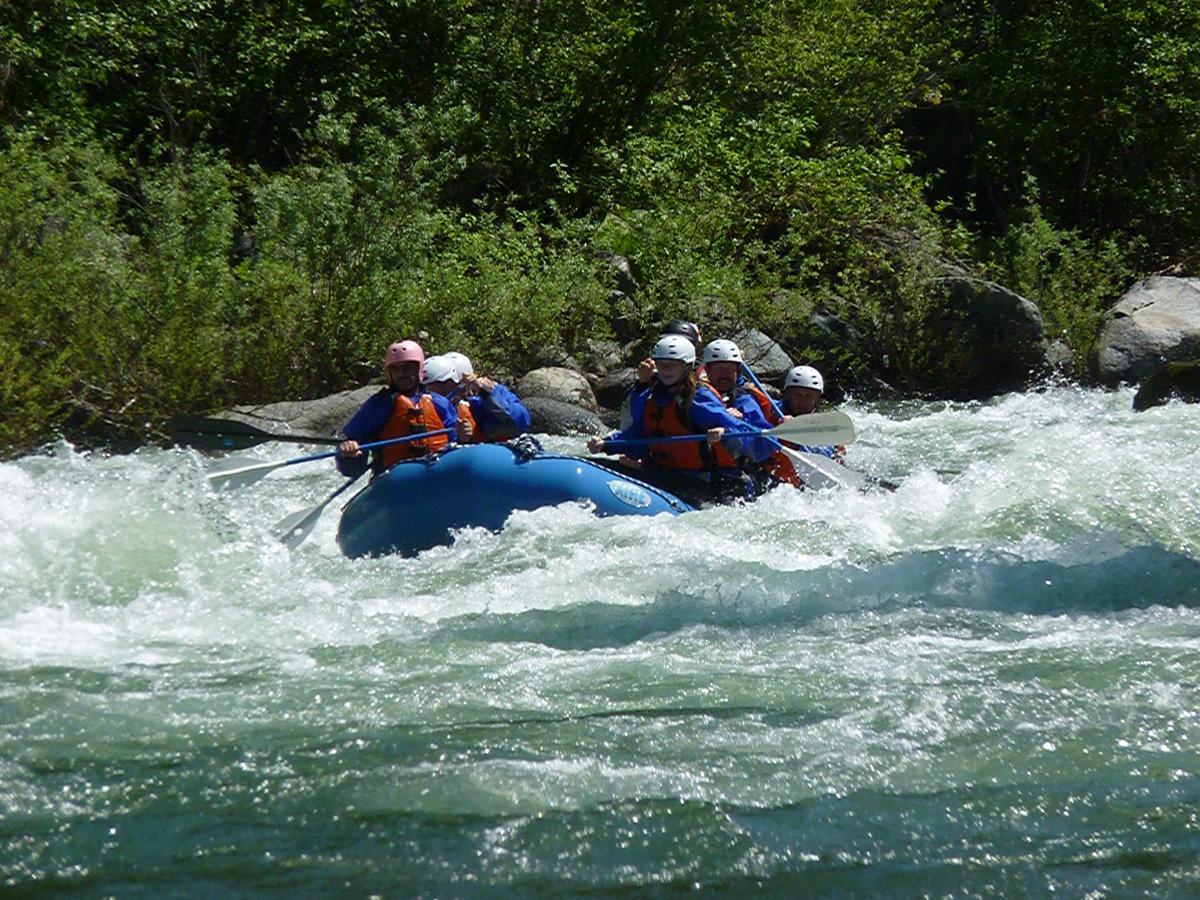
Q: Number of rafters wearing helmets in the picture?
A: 7